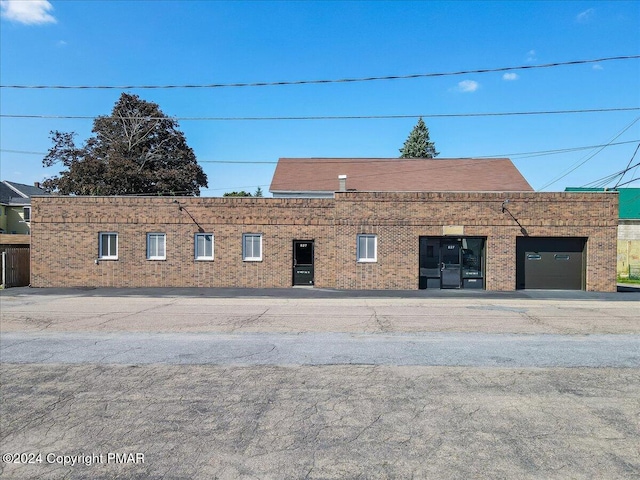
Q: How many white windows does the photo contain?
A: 5